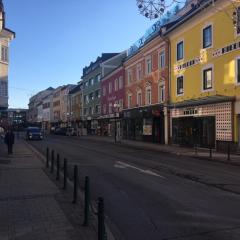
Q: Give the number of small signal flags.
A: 0